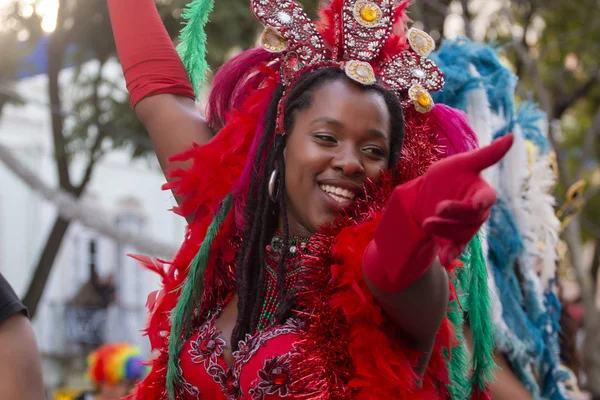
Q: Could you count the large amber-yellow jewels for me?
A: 2